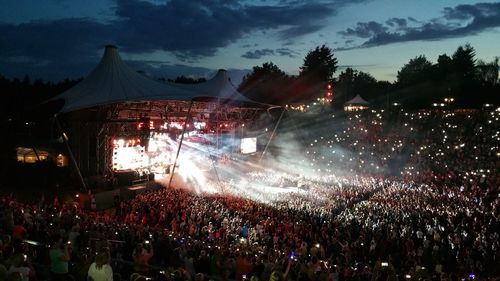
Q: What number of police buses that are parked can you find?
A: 0